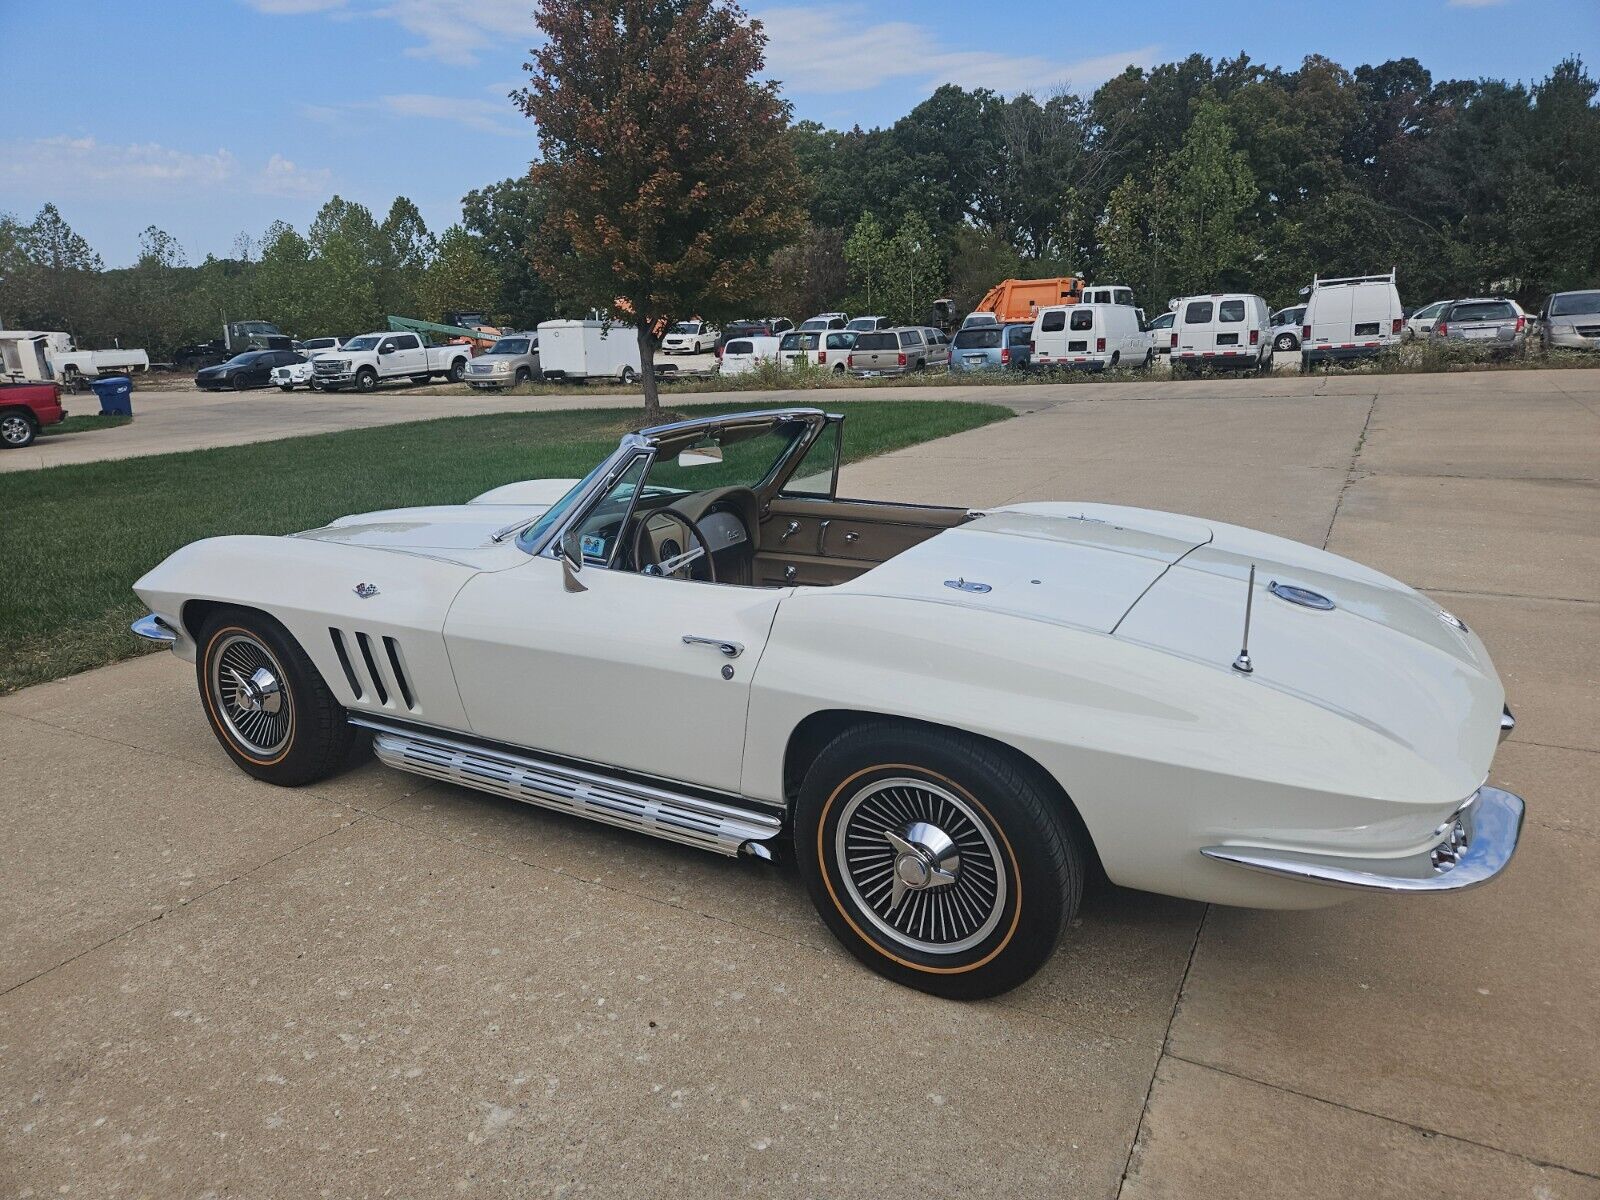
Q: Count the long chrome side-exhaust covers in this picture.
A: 1